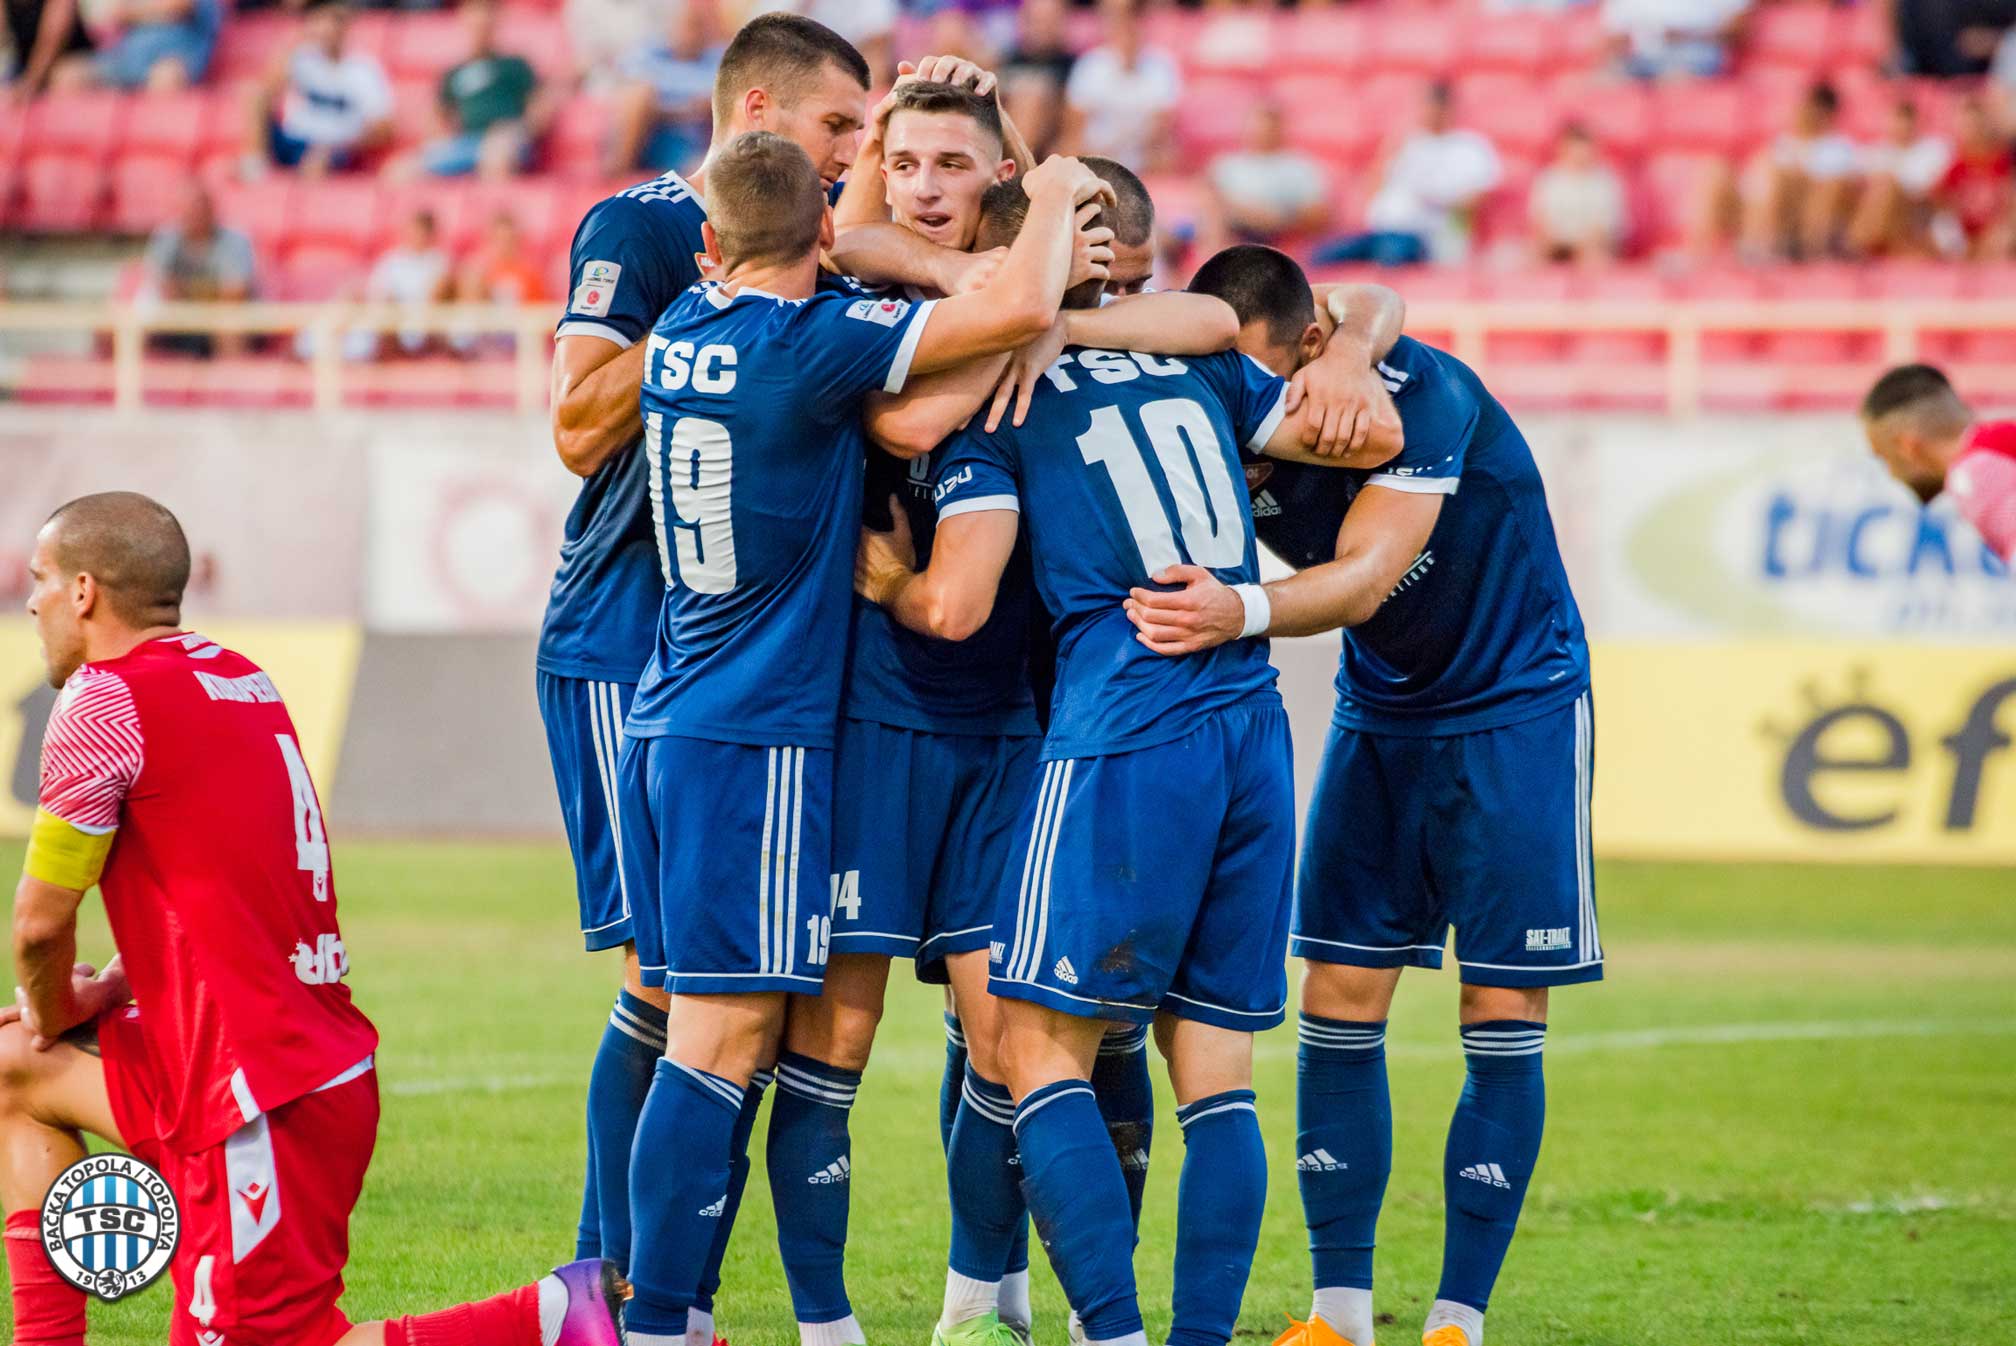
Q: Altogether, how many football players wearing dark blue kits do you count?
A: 6